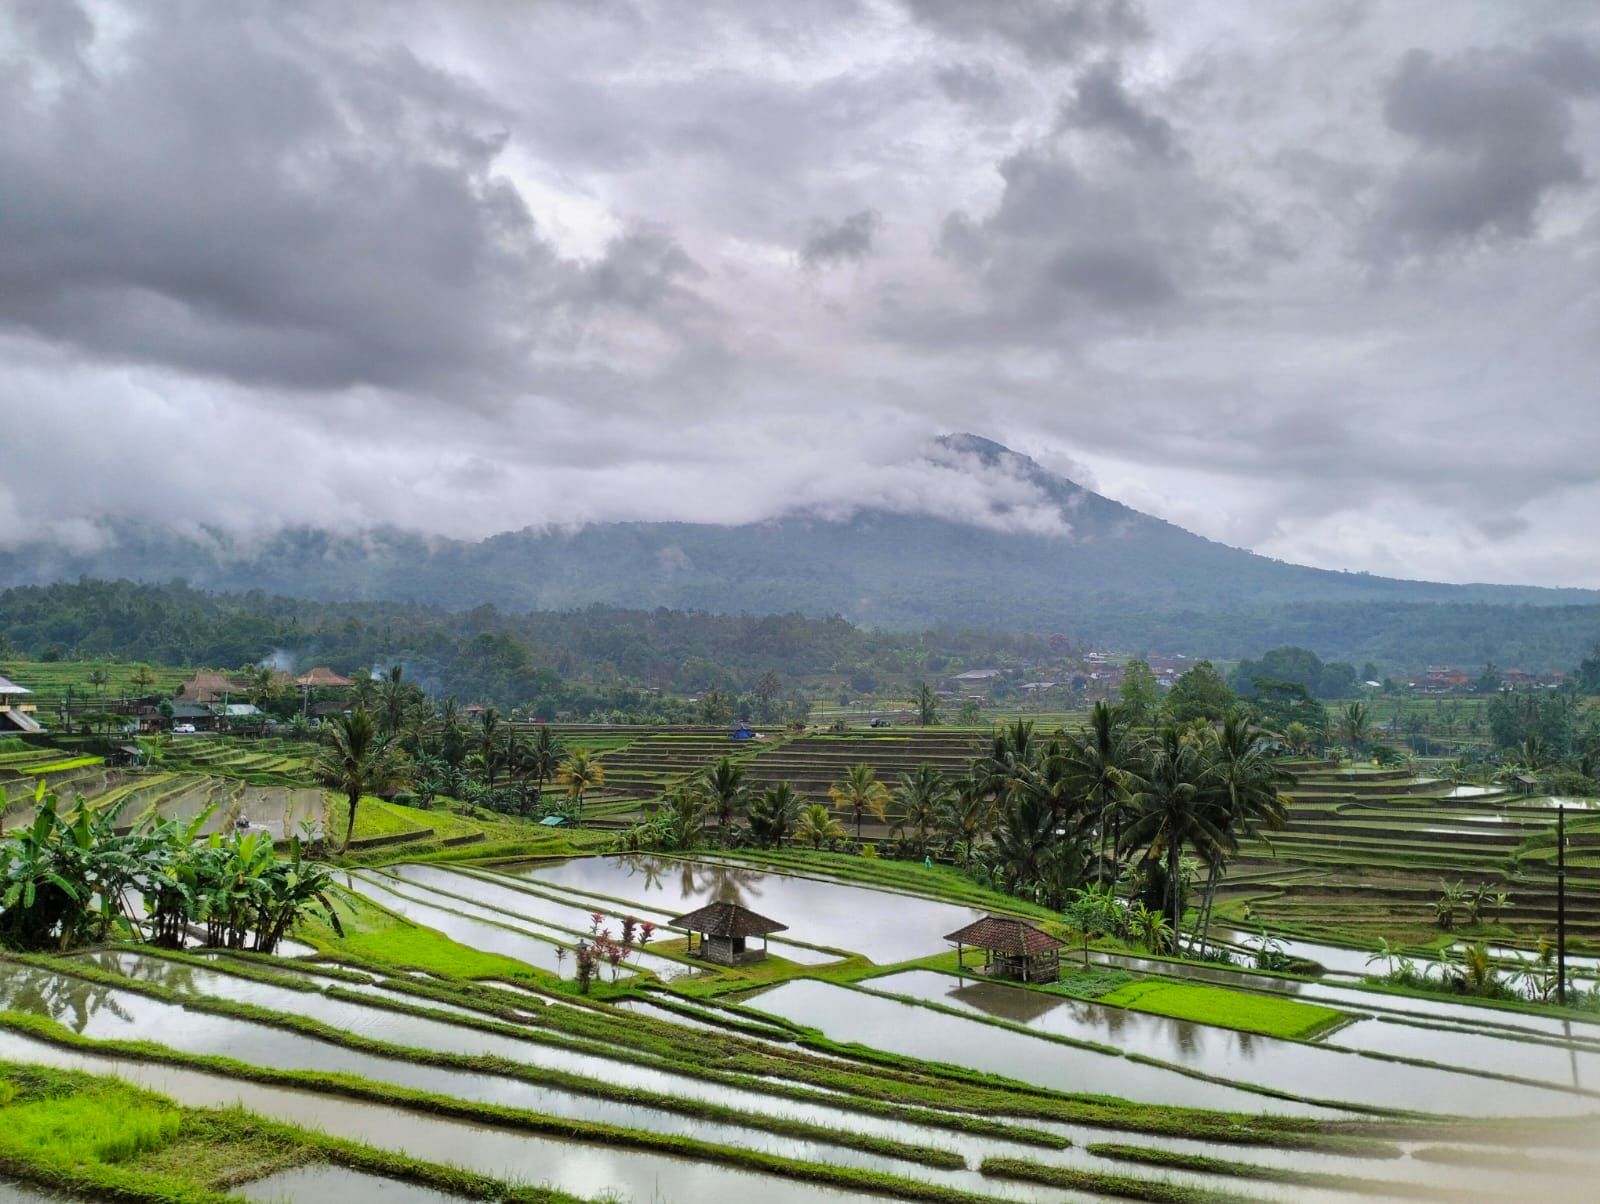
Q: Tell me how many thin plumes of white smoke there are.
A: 2